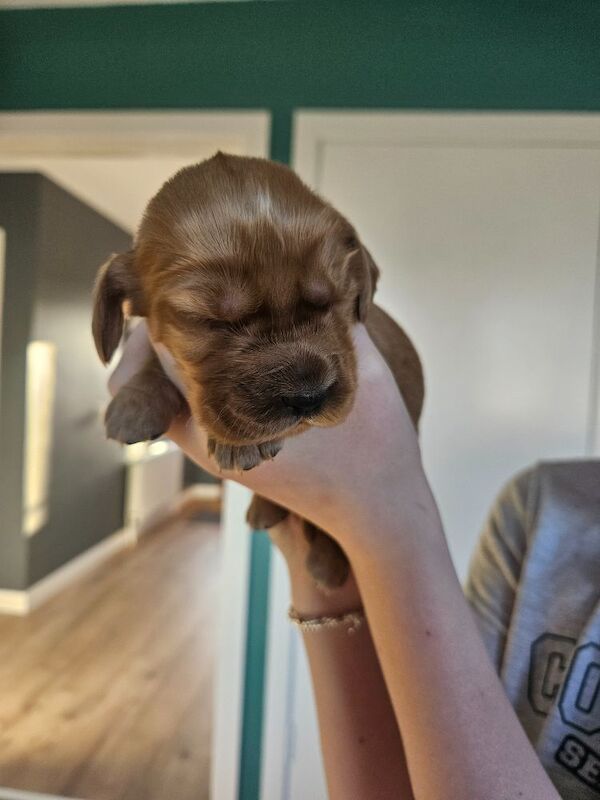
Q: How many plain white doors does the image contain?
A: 1